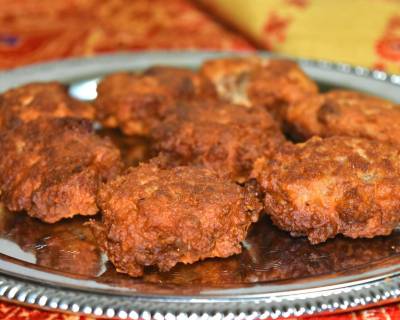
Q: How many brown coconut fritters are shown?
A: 8